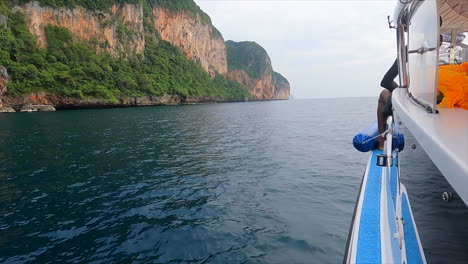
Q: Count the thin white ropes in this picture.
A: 1